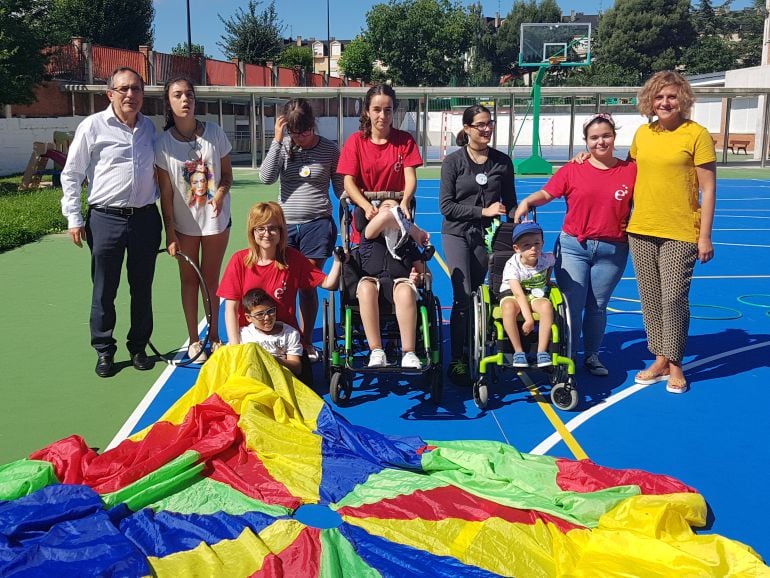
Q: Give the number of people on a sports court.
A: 11